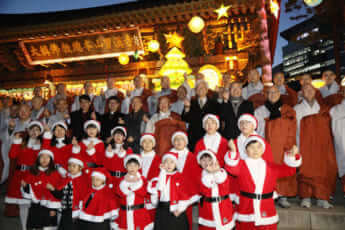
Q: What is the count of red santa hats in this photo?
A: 15